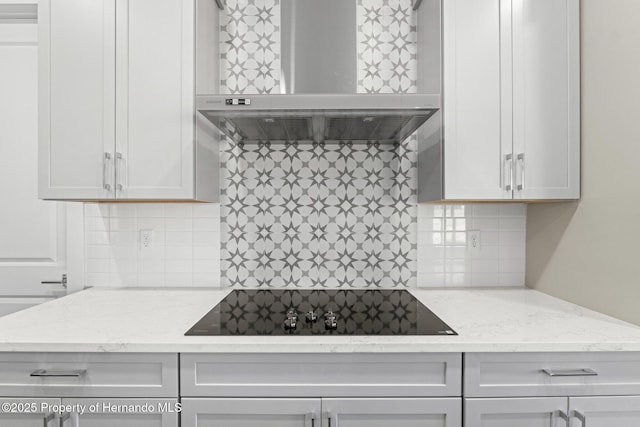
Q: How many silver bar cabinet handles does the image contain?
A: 12